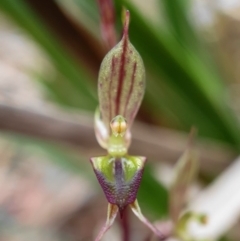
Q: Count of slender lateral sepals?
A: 2